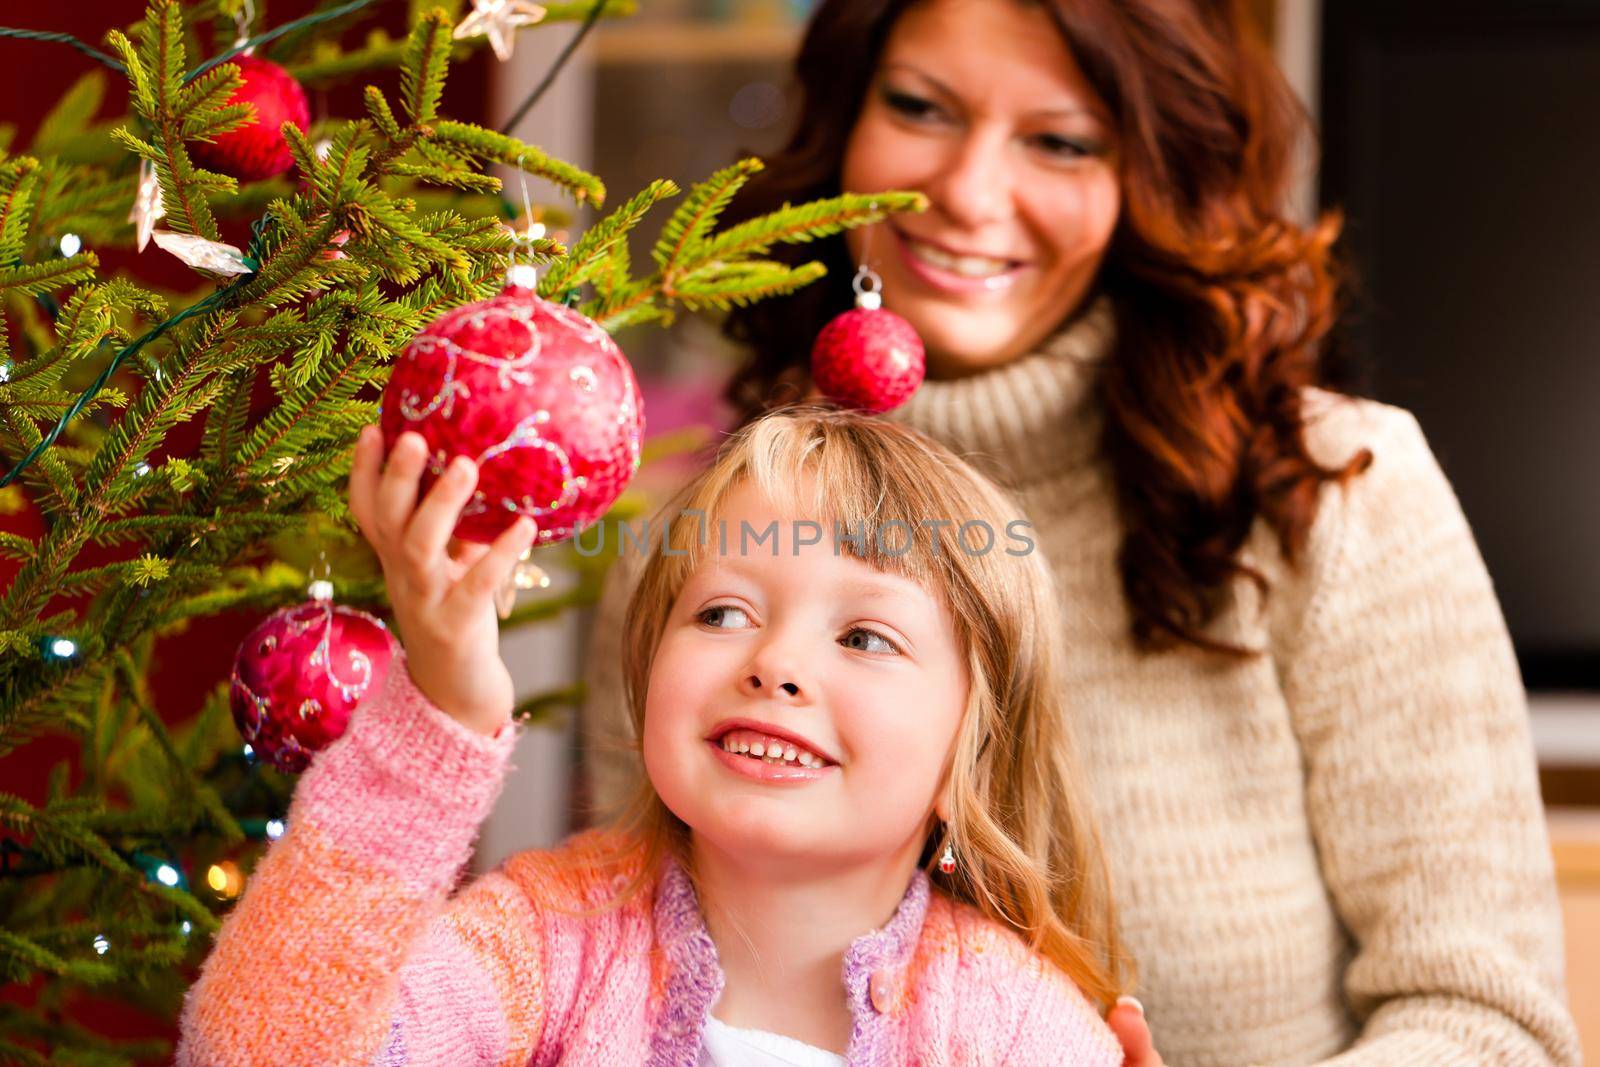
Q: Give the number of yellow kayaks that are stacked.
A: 0